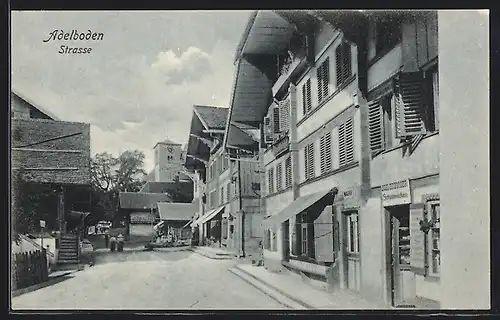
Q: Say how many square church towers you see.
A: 1